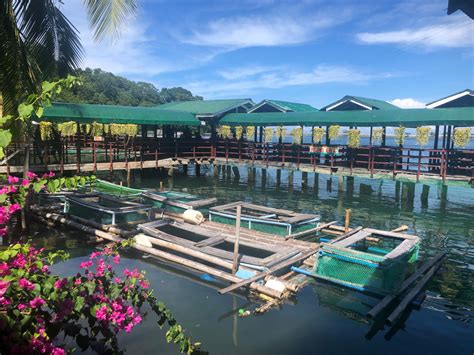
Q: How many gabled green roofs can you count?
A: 4